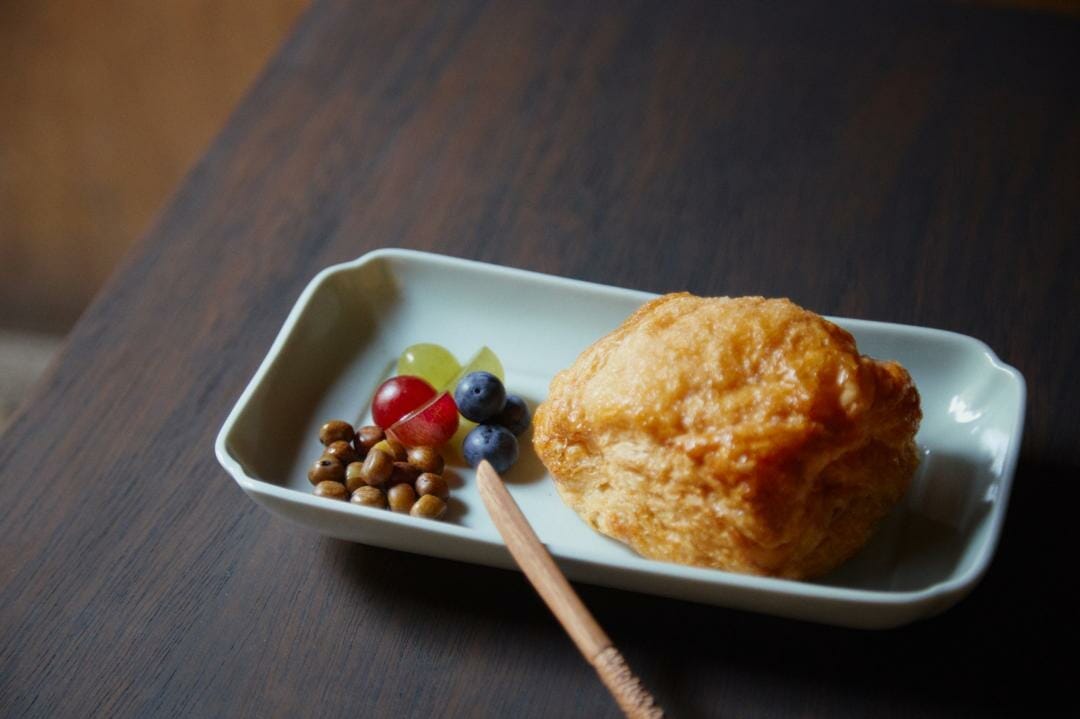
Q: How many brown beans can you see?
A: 14